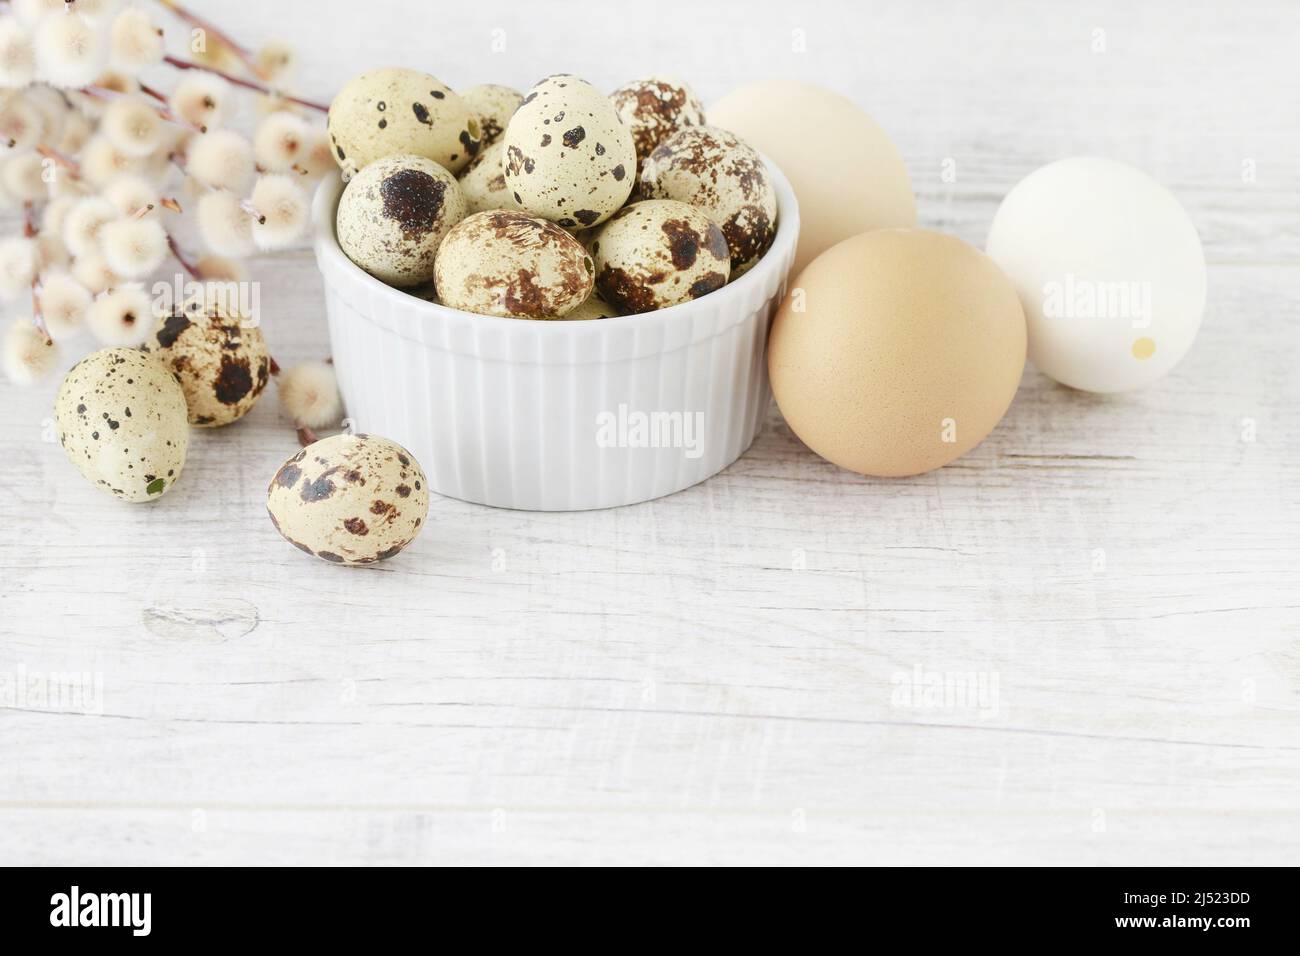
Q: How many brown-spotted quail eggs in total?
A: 12